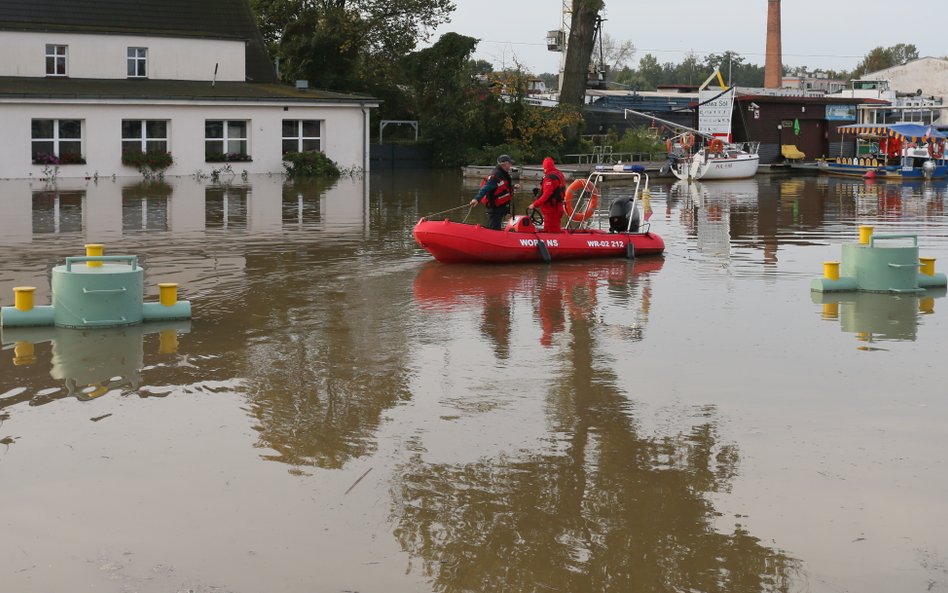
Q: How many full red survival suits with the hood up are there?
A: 1